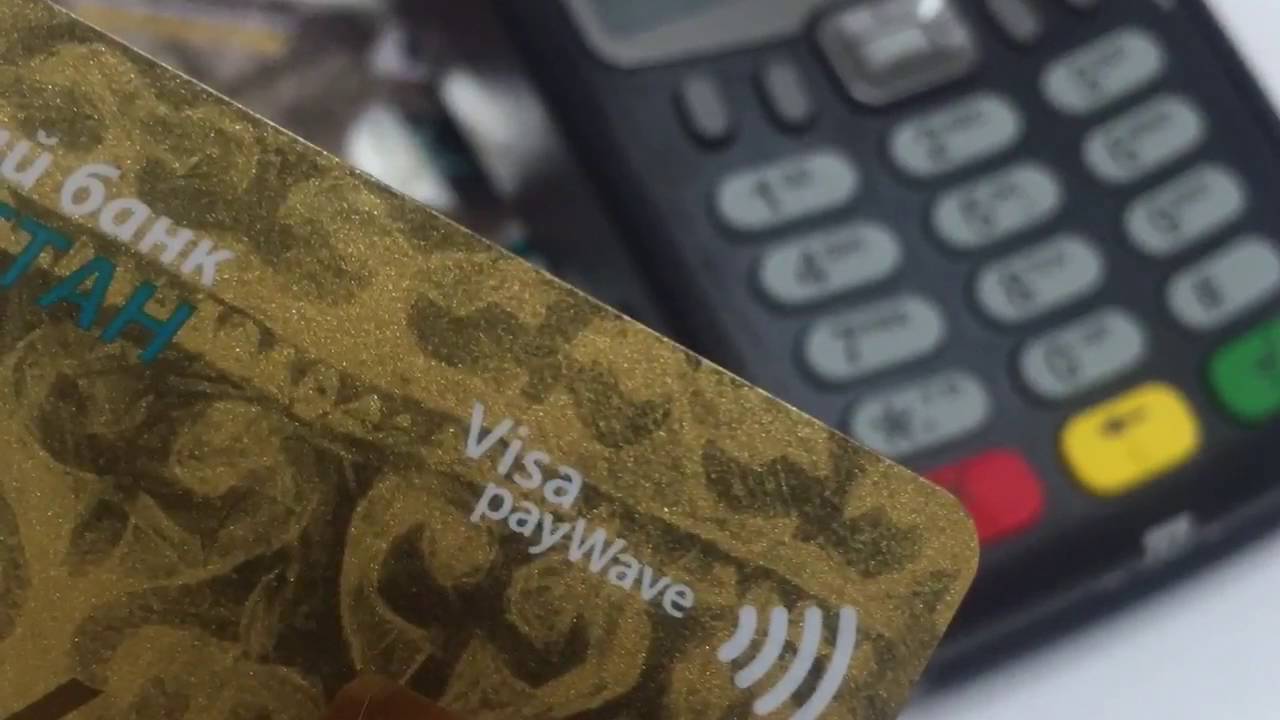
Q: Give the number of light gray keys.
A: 12